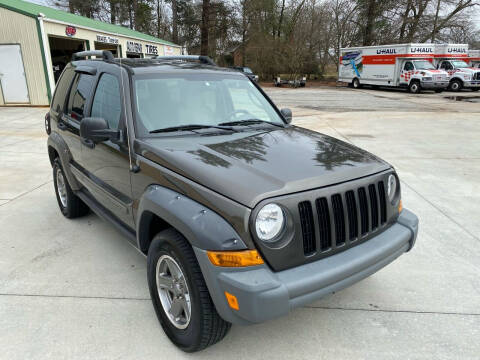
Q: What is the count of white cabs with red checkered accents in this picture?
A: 2